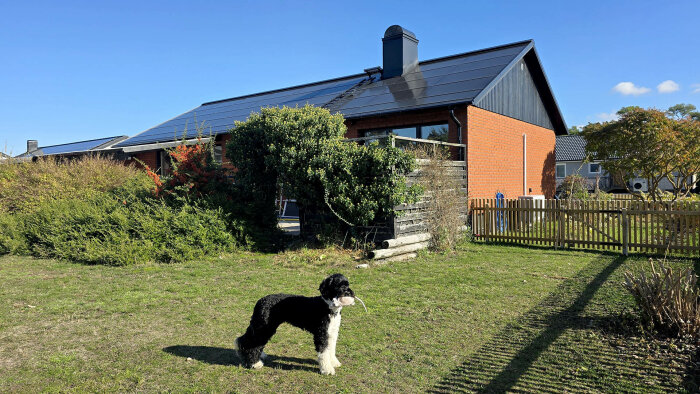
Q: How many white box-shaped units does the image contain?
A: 2